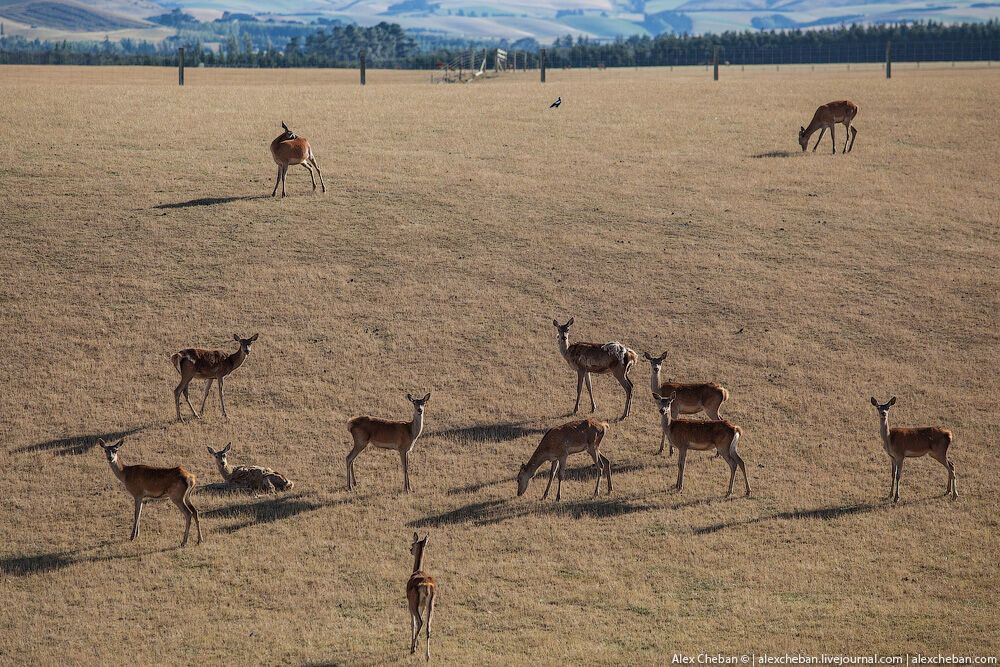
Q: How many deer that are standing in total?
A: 11